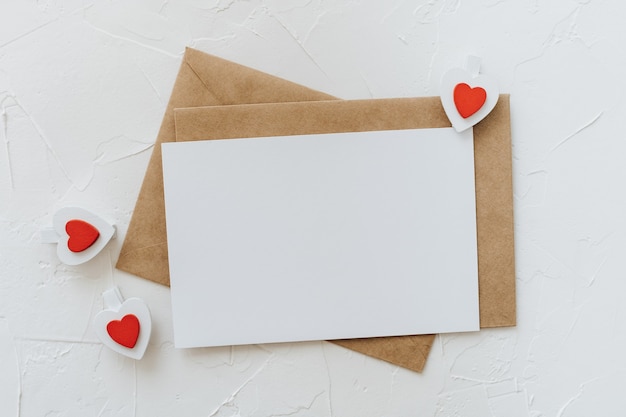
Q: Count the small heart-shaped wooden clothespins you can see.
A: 3